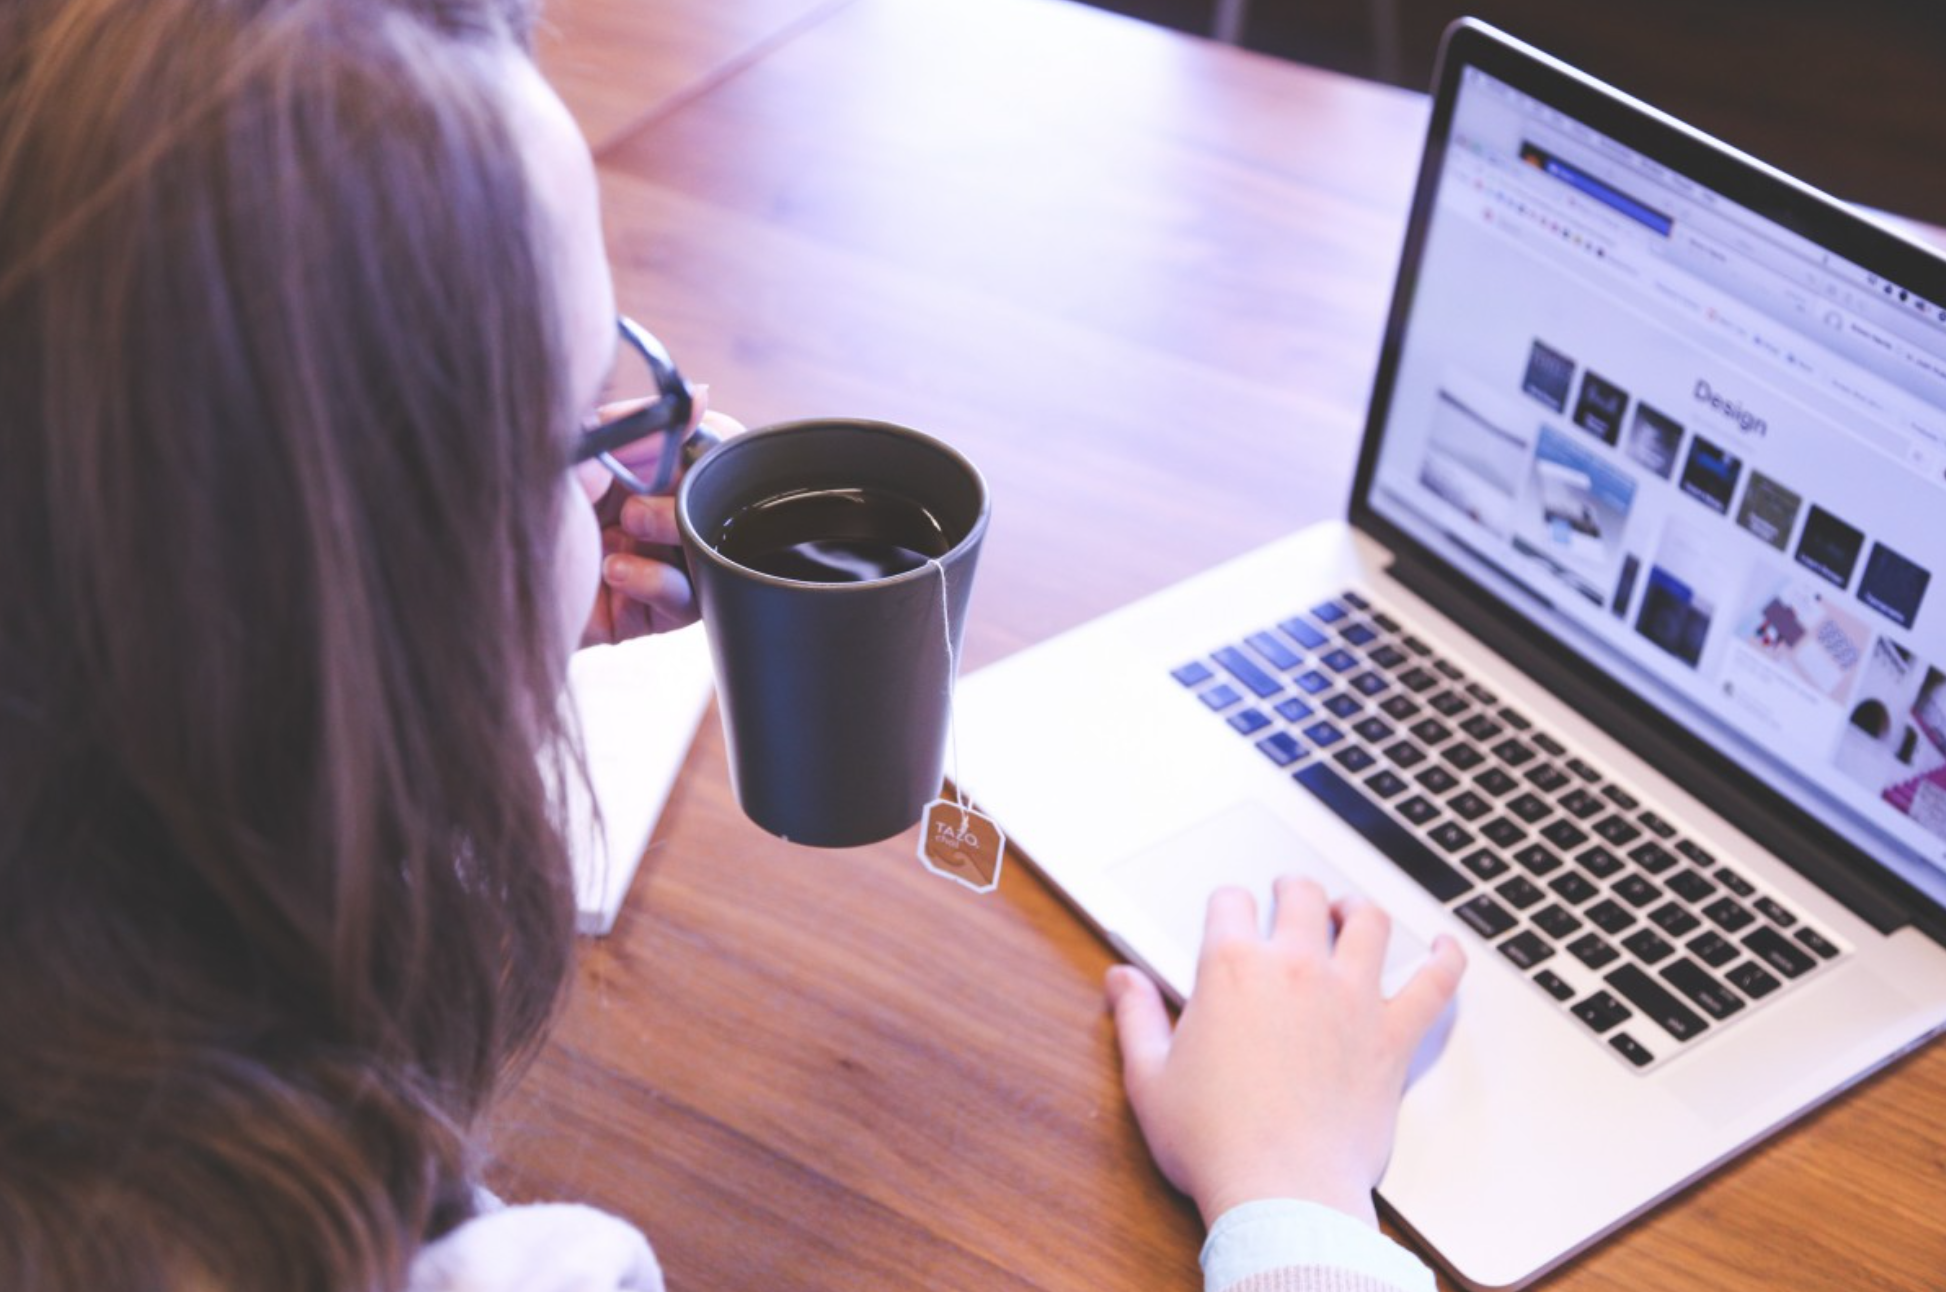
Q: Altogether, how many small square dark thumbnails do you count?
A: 7